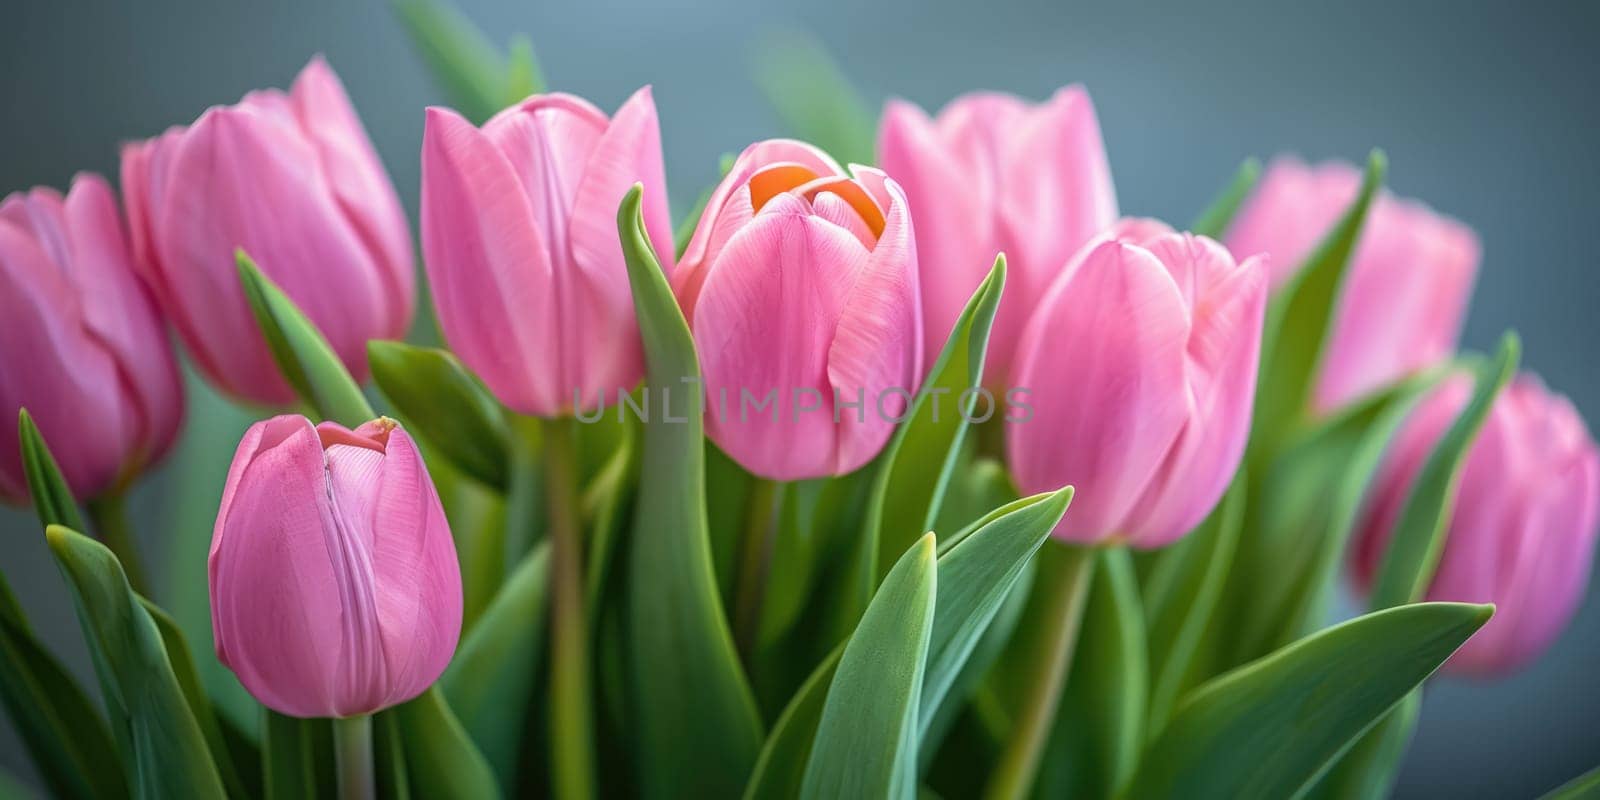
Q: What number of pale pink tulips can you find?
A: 9